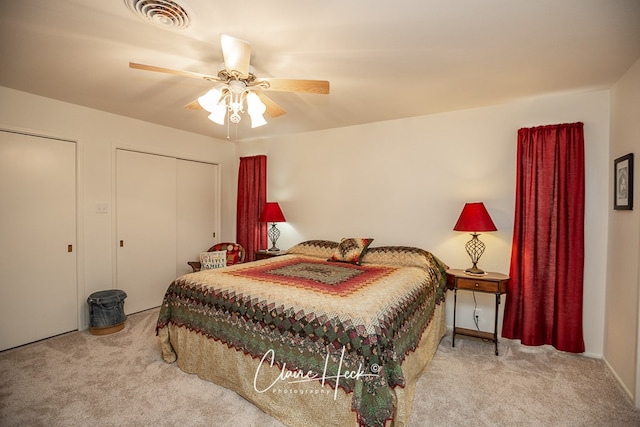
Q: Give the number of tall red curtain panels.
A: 2